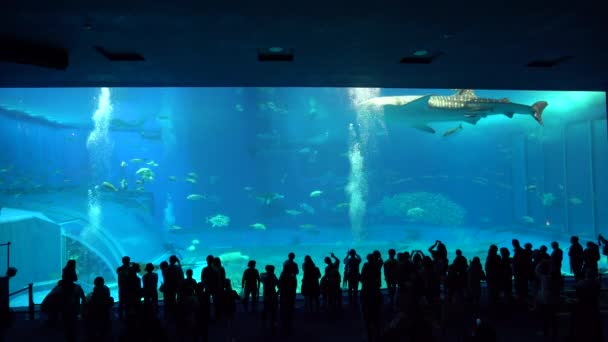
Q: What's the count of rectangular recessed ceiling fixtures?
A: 4